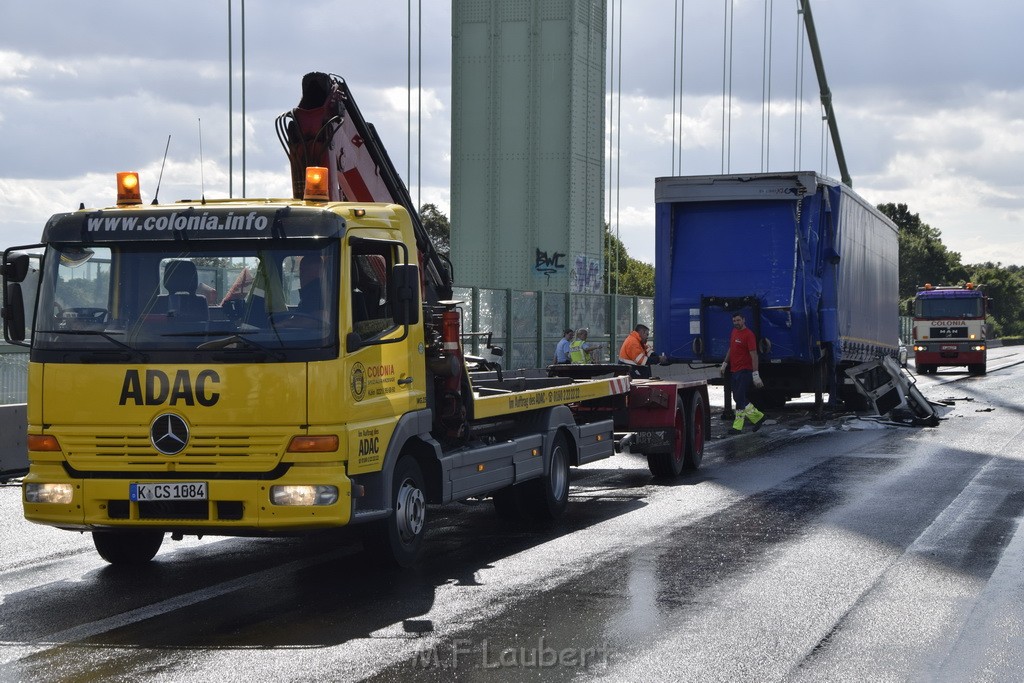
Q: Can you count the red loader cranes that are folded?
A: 1